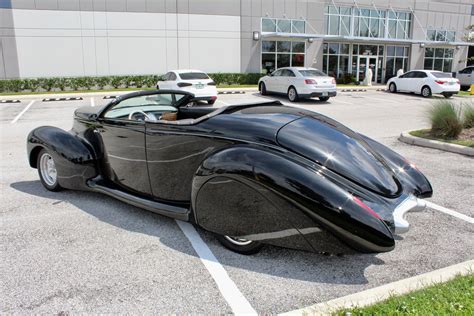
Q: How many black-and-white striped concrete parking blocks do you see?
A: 6